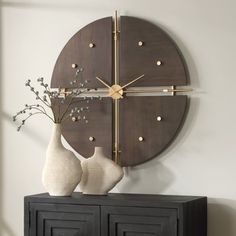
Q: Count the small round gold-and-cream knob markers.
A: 8